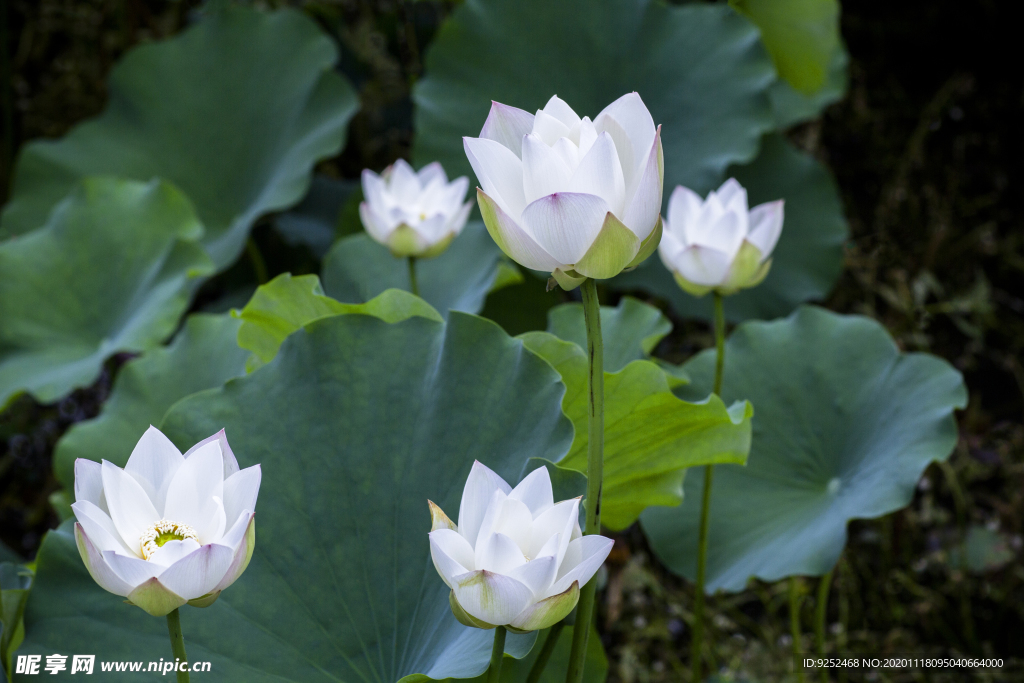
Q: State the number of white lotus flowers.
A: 5